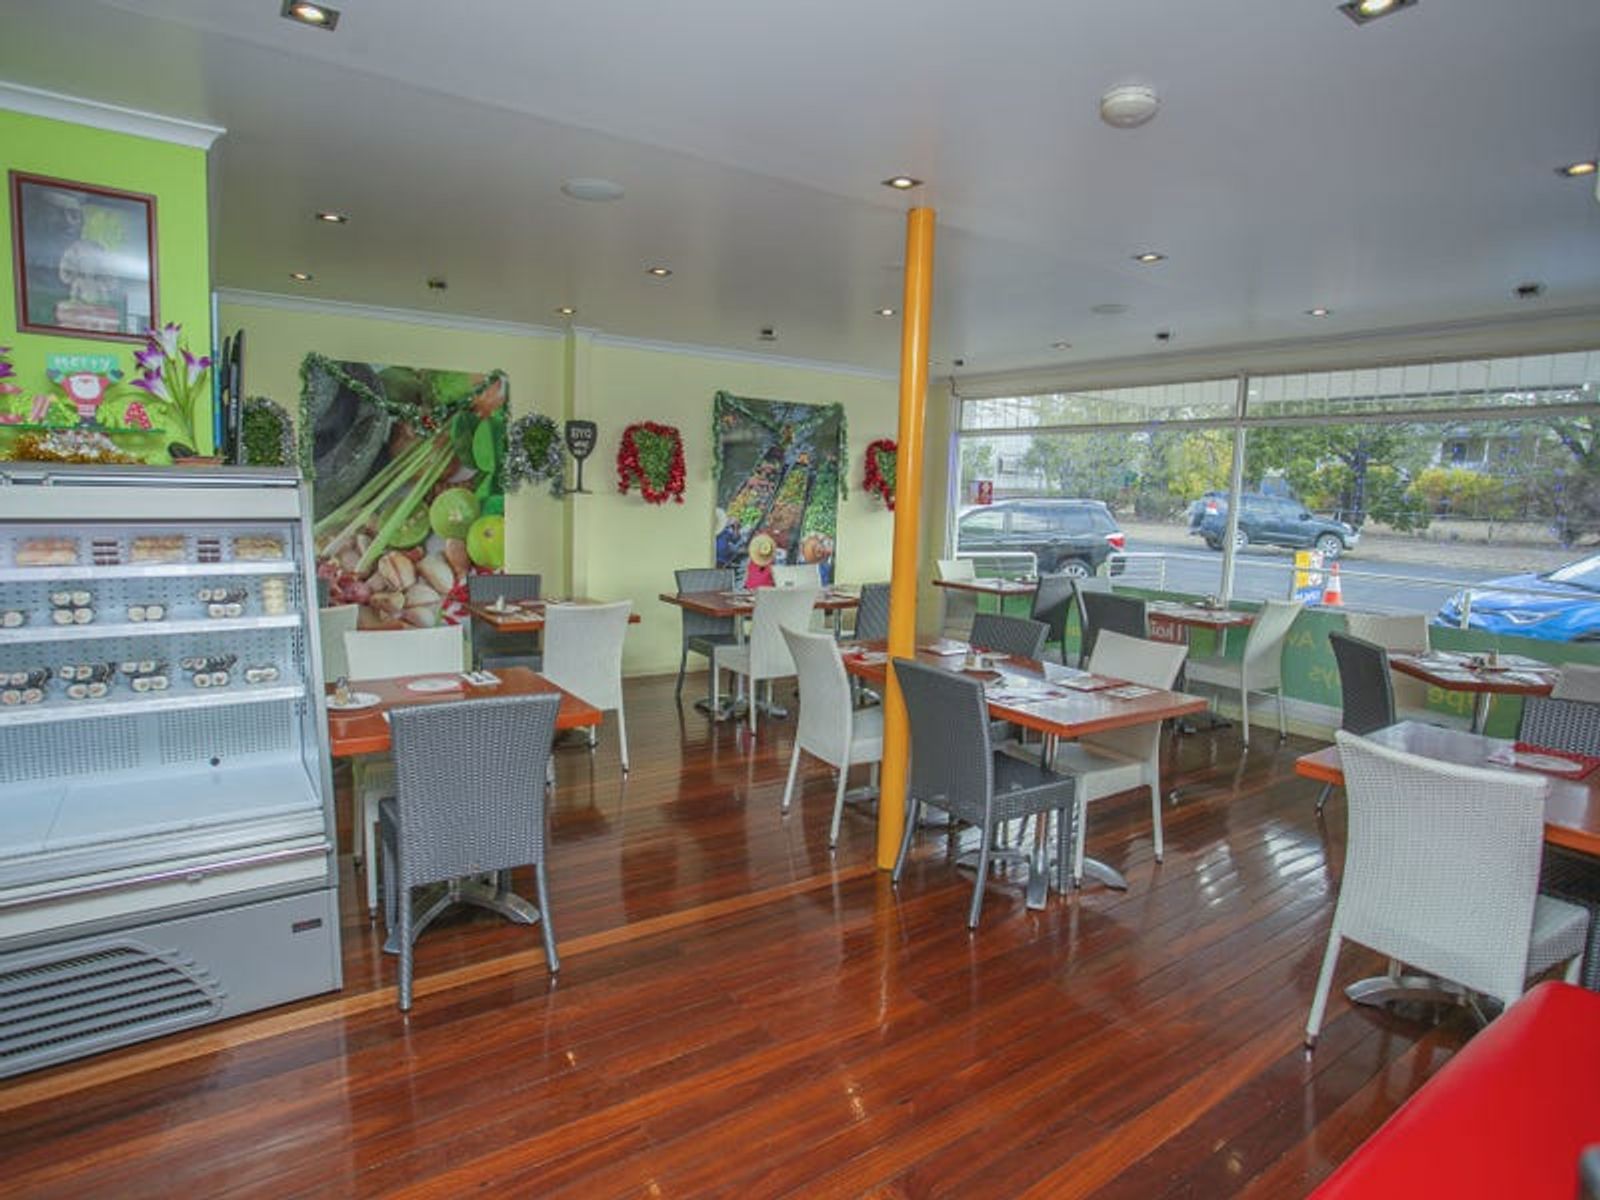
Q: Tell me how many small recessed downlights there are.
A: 12